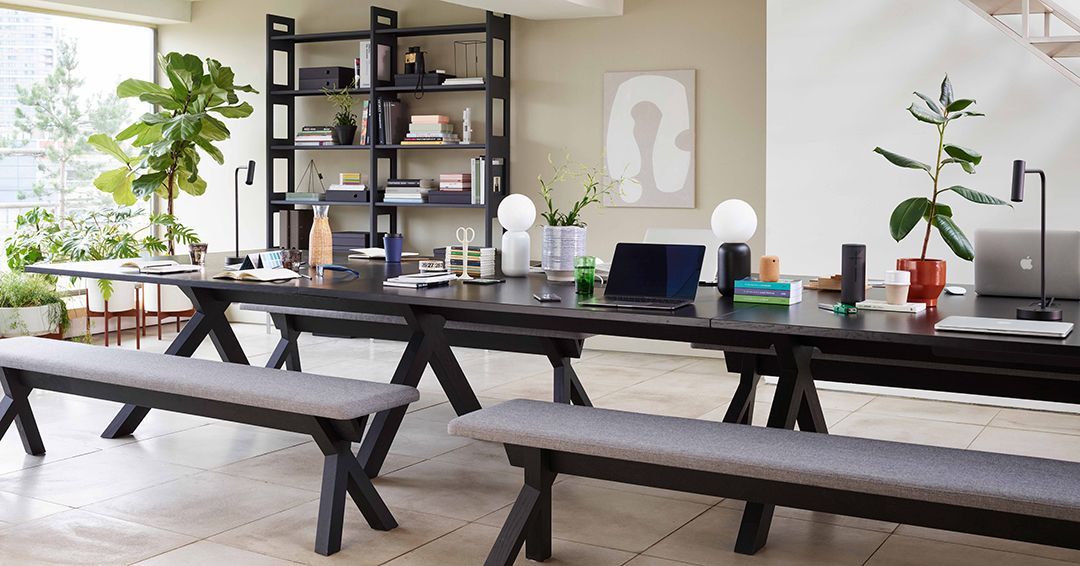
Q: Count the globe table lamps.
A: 2